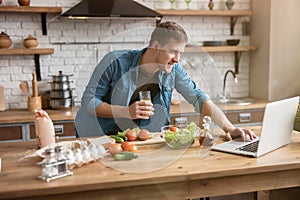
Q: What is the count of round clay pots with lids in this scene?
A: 2